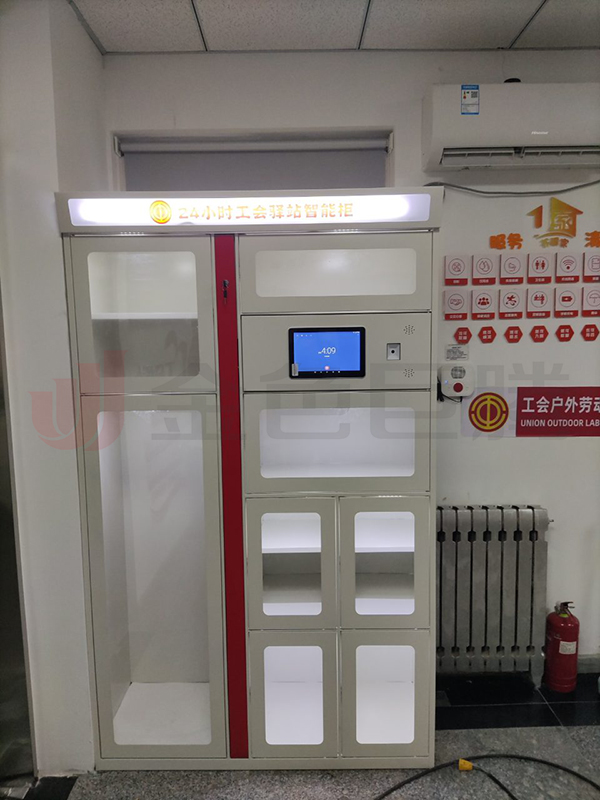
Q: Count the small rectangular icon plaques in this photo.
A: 12